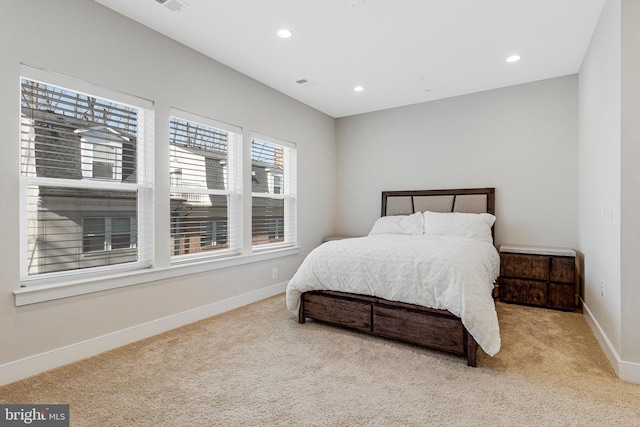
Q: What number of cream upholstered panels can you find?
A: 3